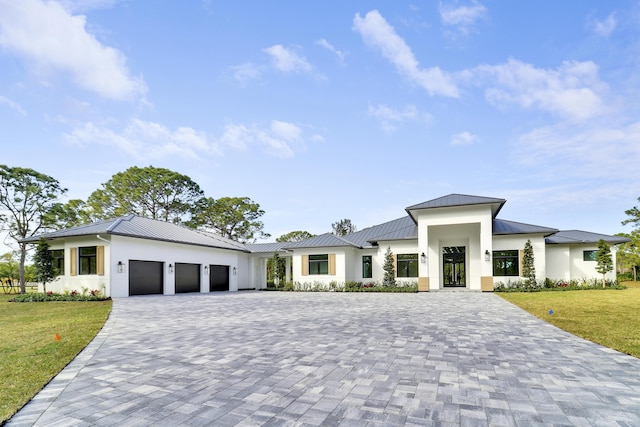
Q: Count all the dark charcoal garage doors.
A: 3